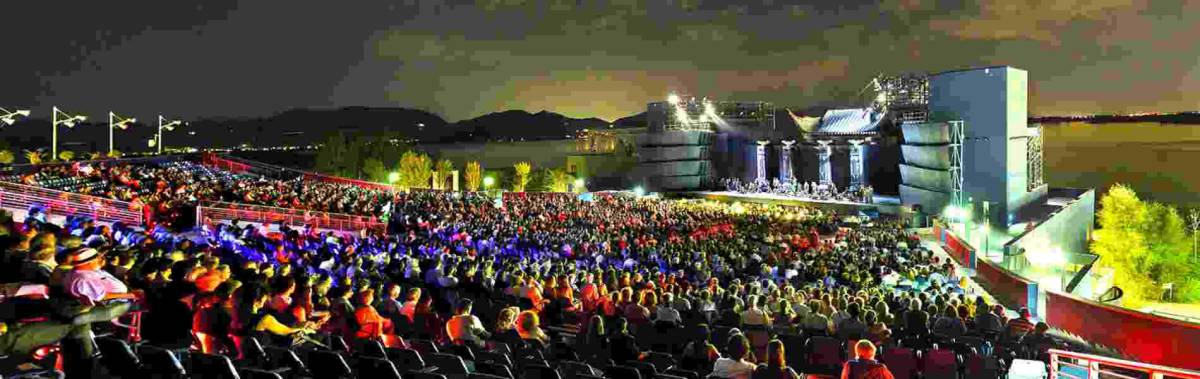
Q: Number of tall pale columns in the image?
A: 4